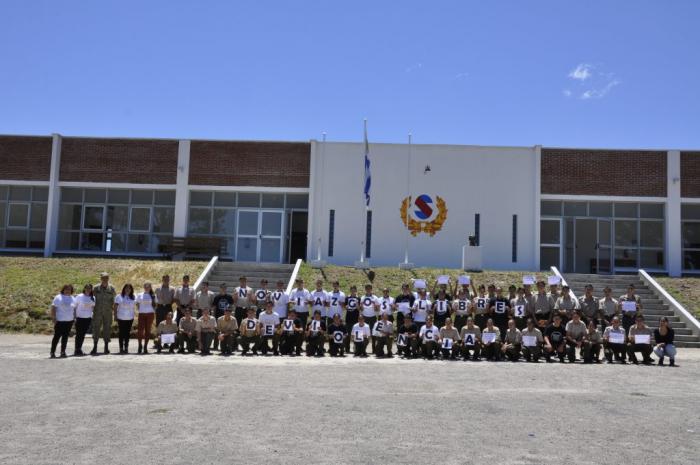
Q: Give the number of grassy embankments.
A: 3